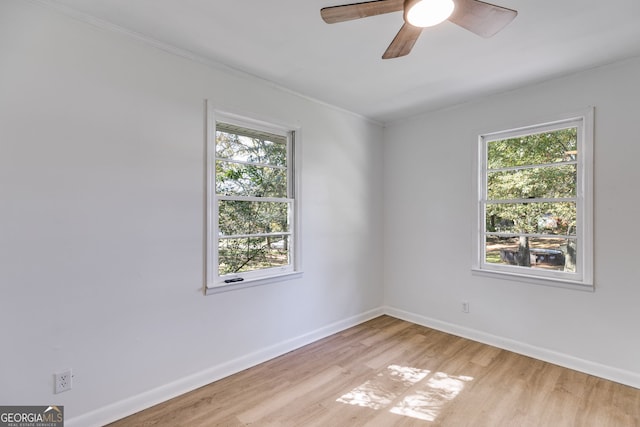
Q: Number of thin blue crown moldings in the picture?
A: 0